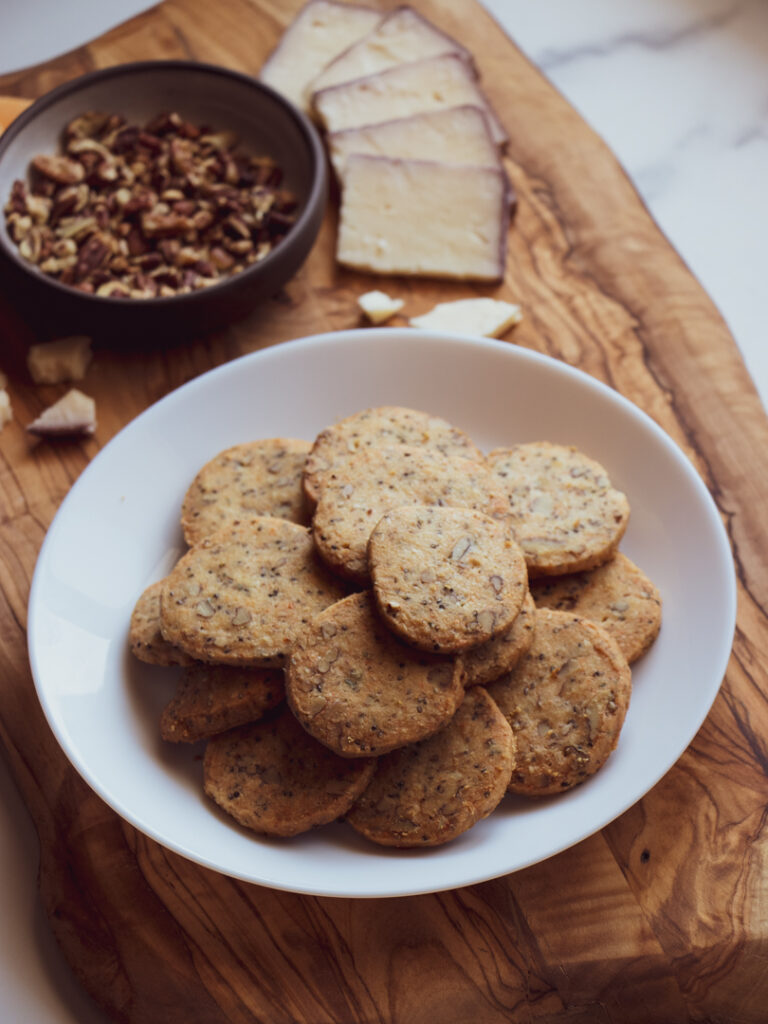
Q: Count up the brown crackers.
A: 14